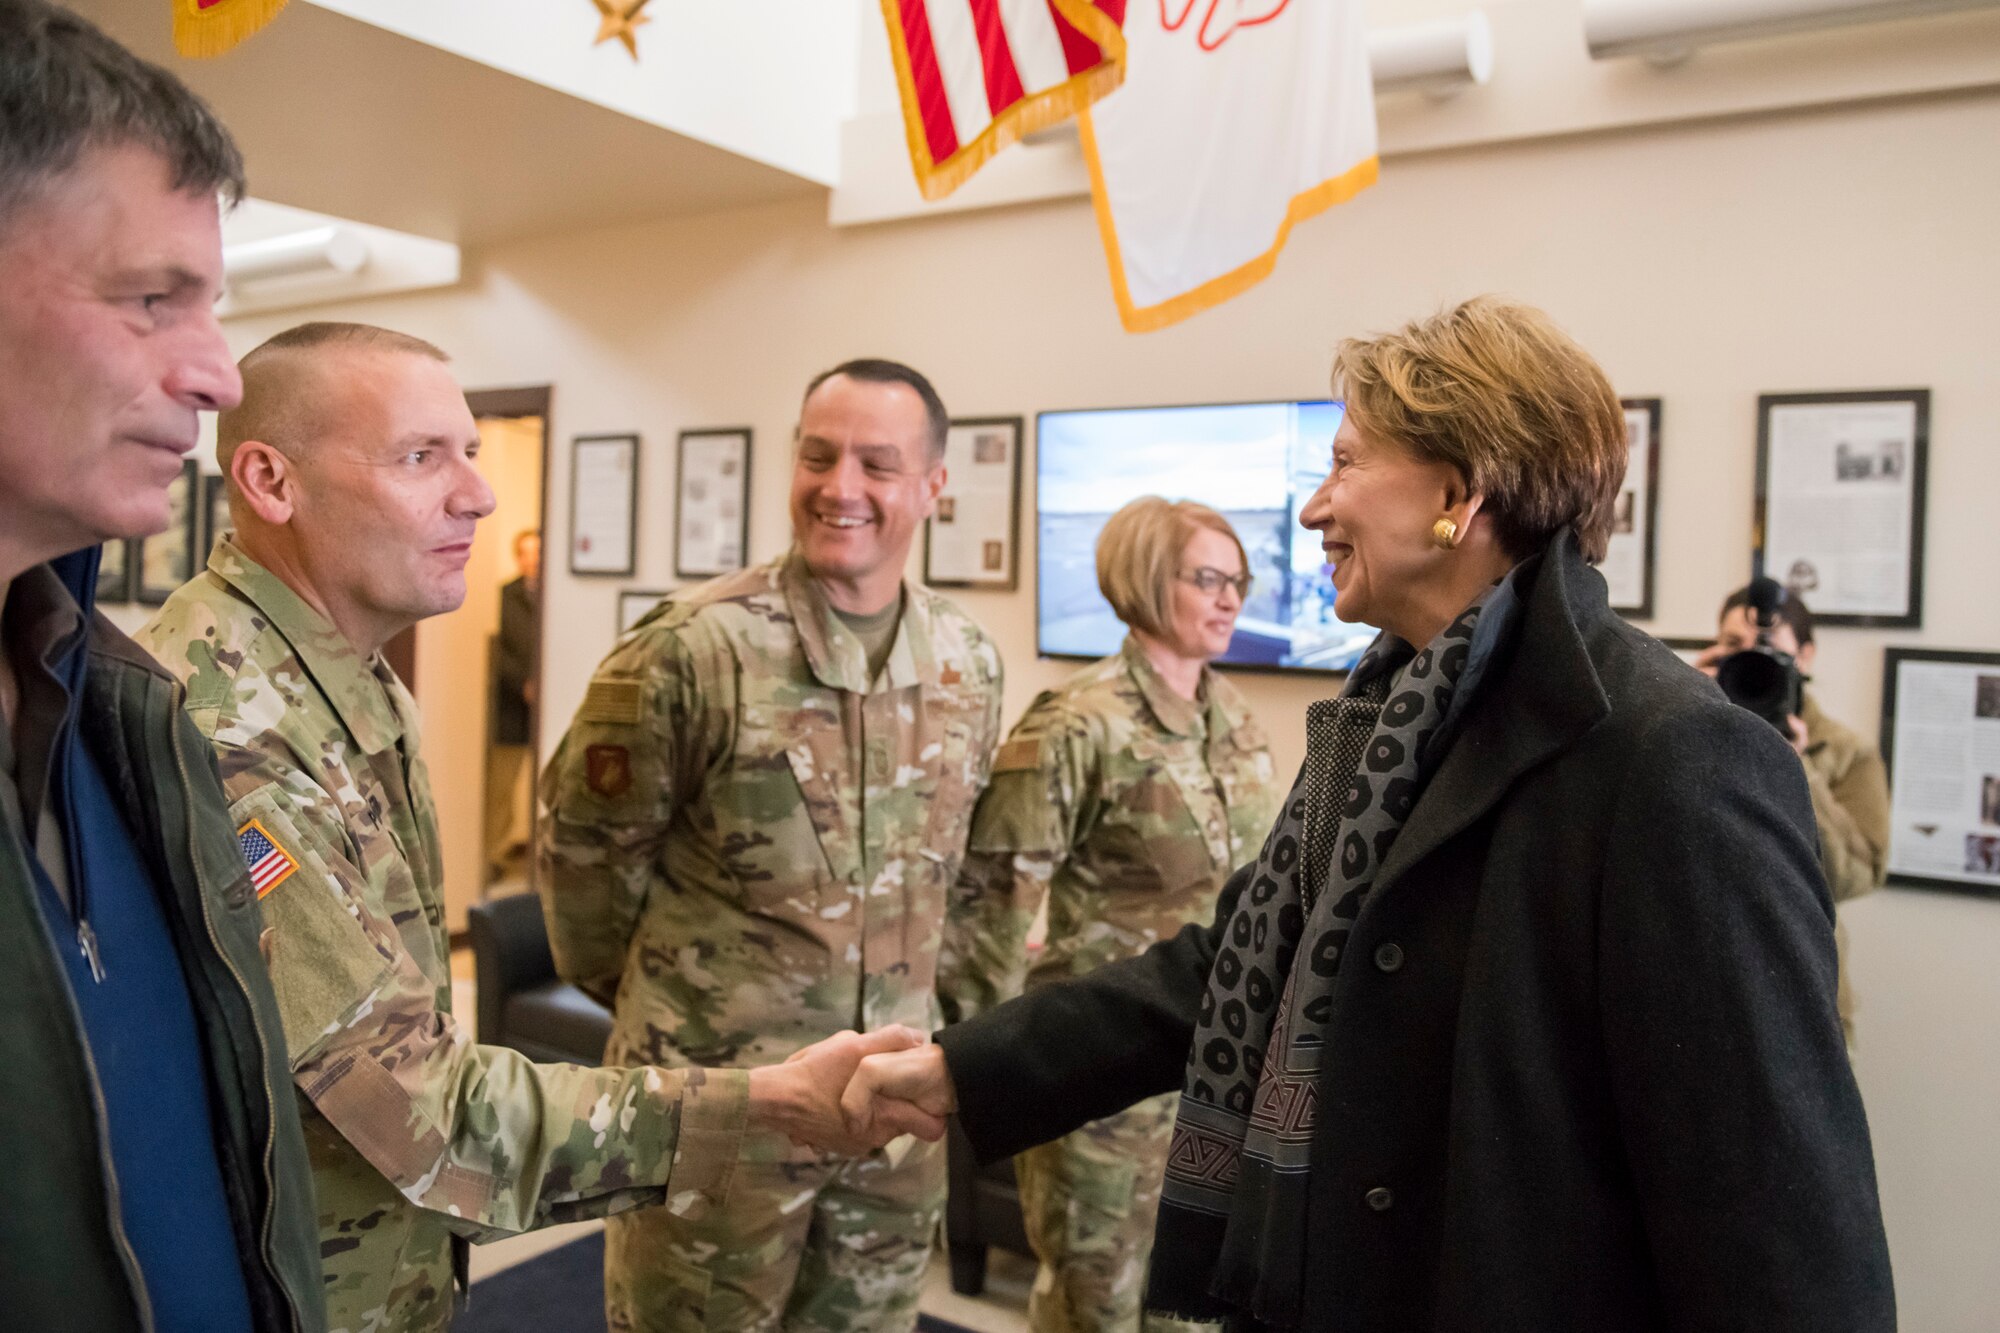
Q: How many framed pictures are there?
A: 11